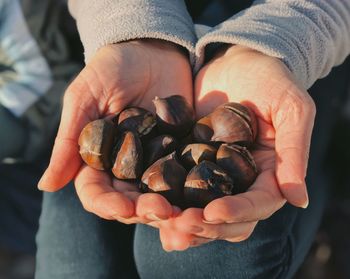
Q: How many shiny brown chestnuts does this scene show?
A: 11